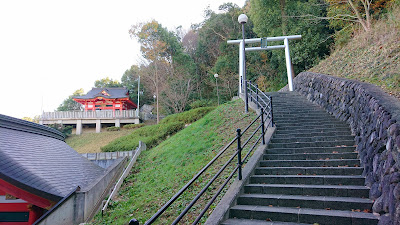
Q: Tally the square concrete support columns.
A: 6